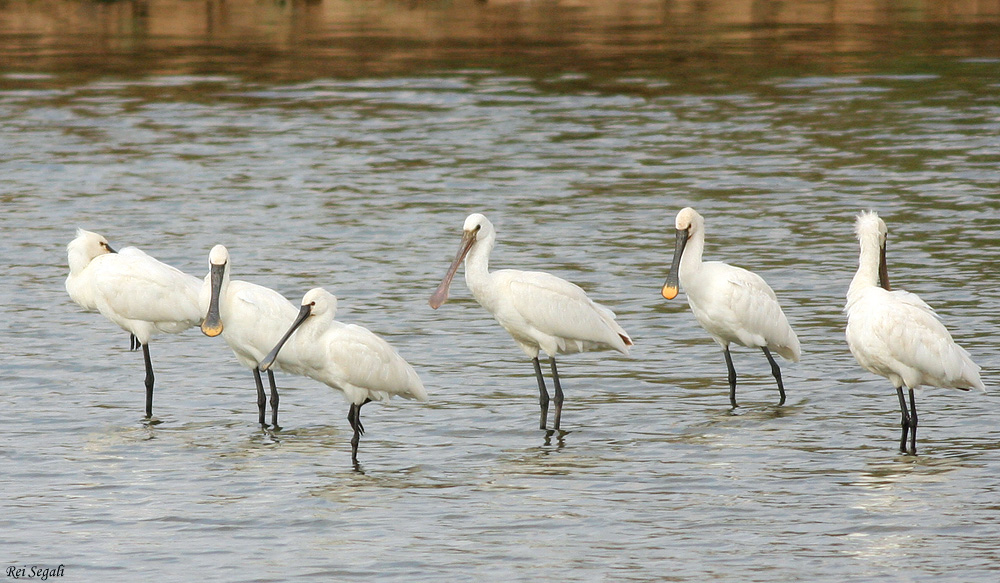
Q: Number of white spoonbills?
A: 6